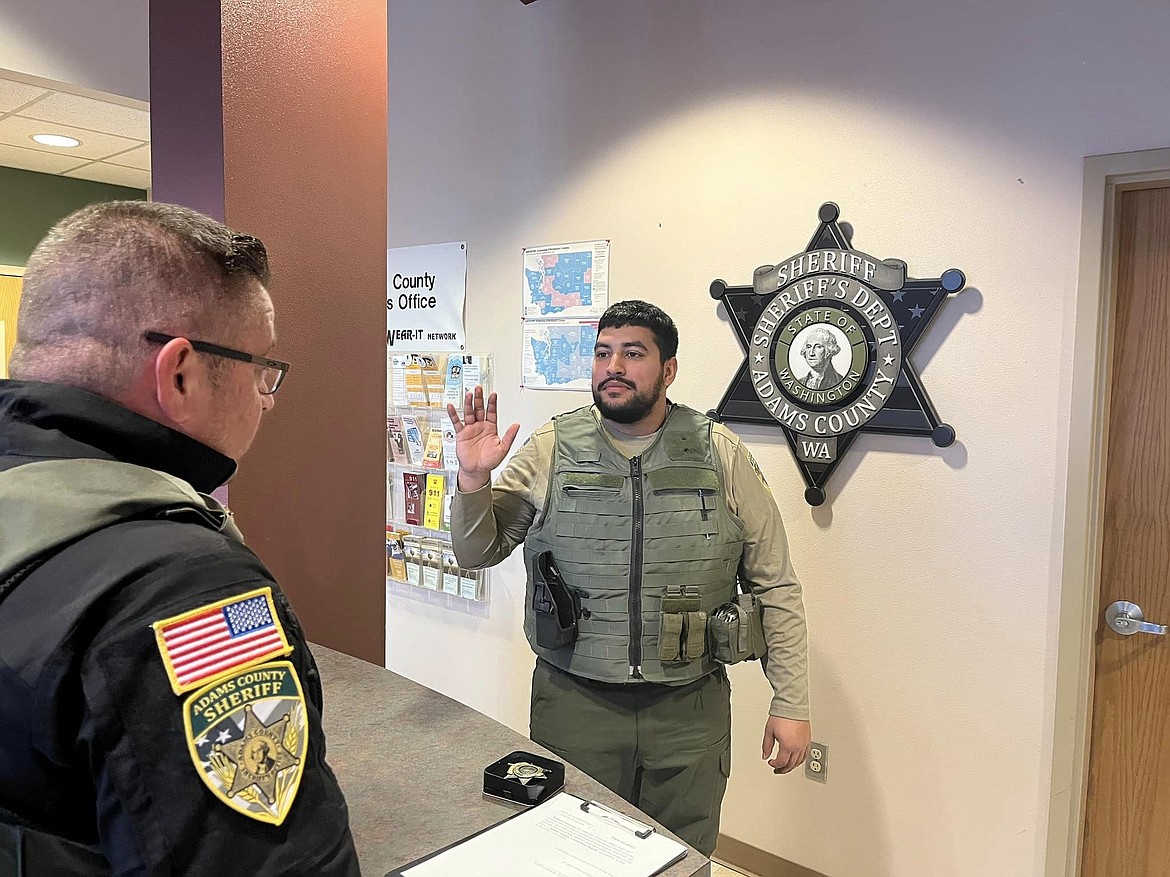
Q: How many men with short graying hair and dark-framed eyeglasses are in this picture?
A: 1